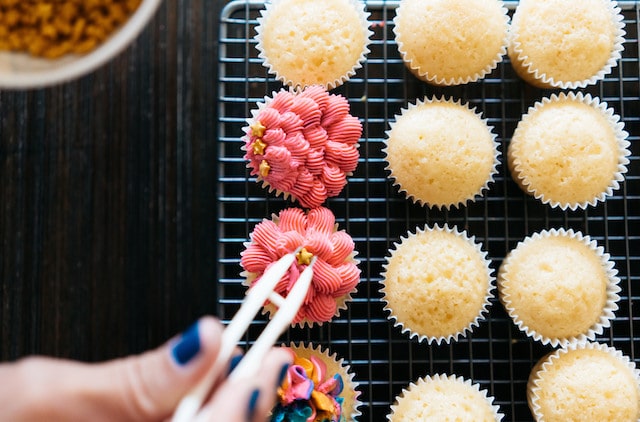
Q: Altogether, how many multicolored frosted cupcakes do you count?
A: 1